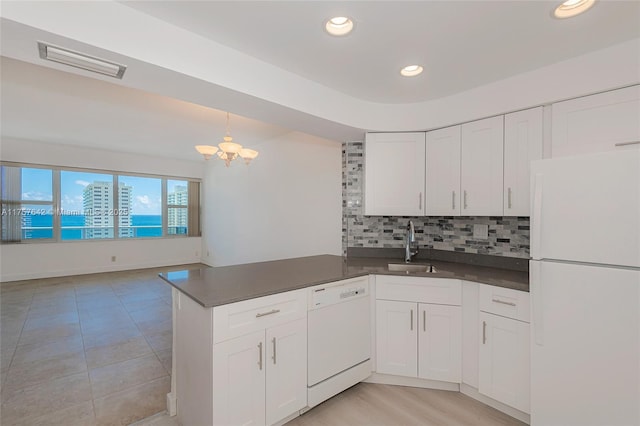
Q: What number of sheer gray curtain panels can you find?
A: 2